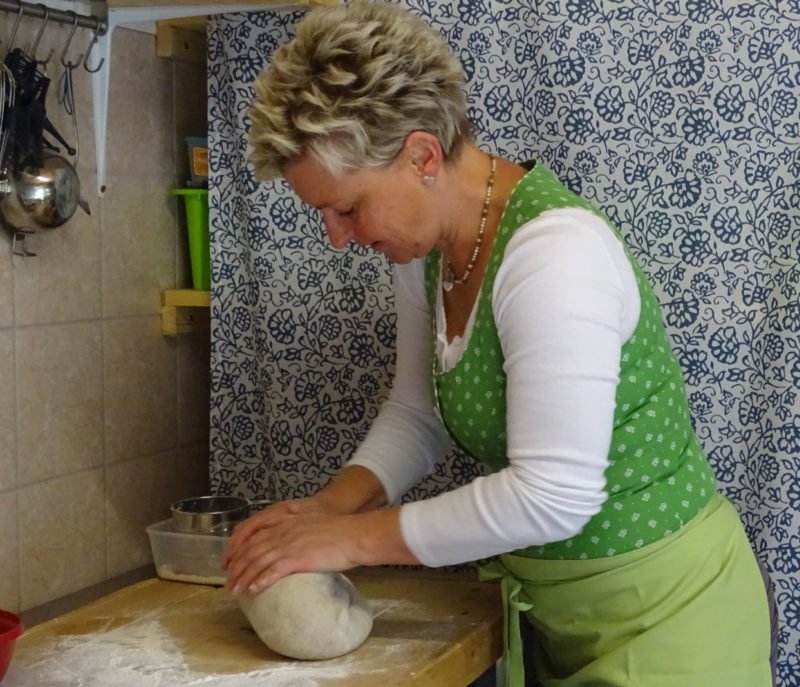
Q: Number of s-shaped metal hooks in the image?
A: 4